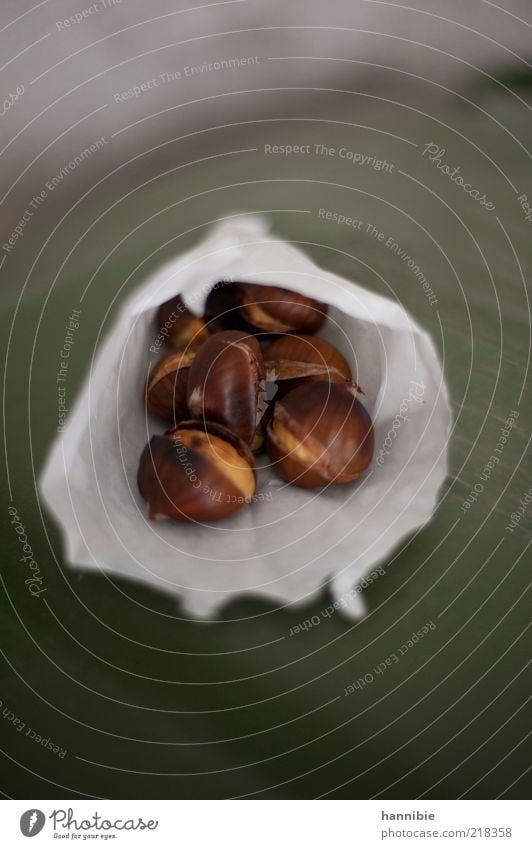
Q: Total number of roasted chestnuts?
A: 7